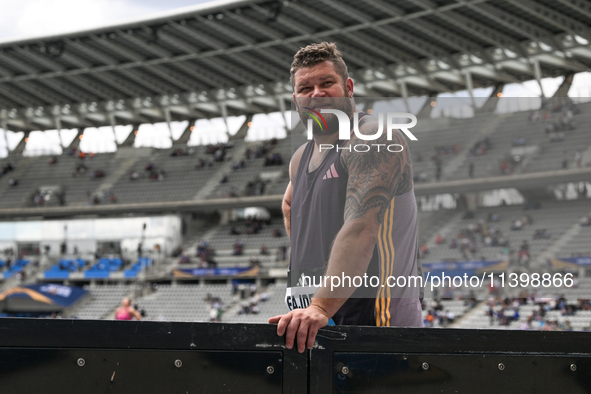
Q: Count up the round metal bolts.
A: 7